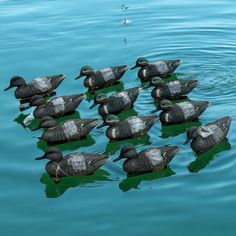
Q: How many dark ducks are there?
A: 12